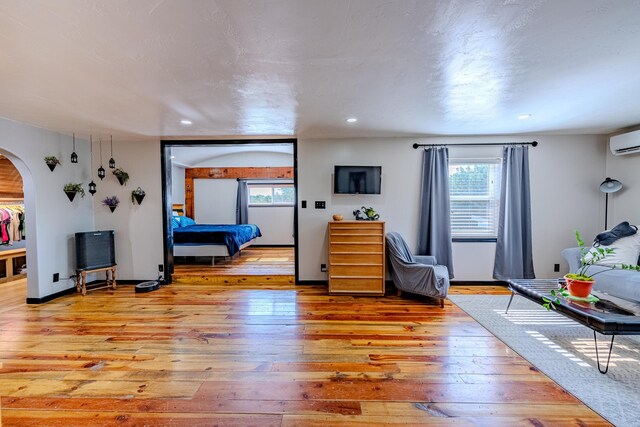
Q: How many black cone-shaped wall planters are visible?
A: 5